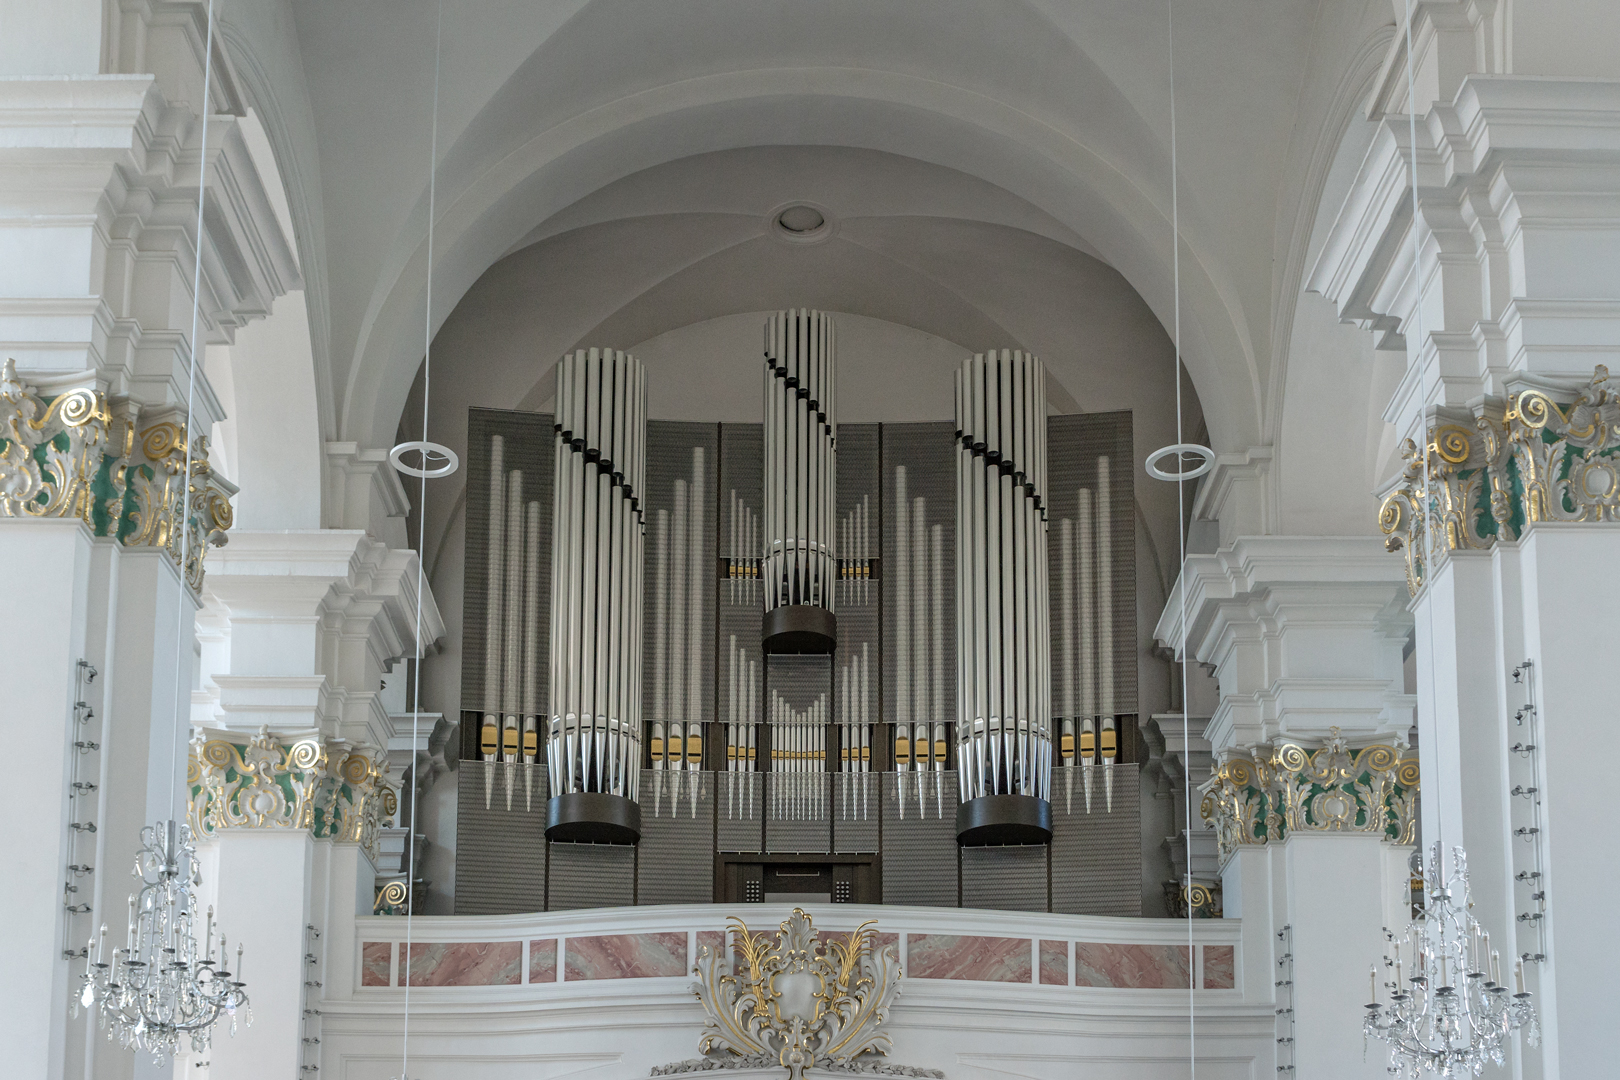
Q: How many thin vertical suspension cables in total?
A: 4